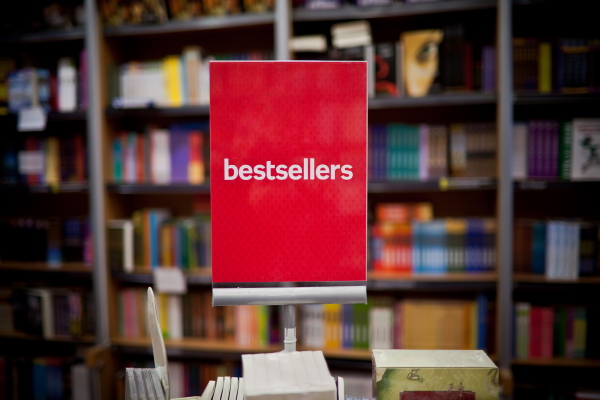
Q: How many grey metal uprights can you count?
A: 3